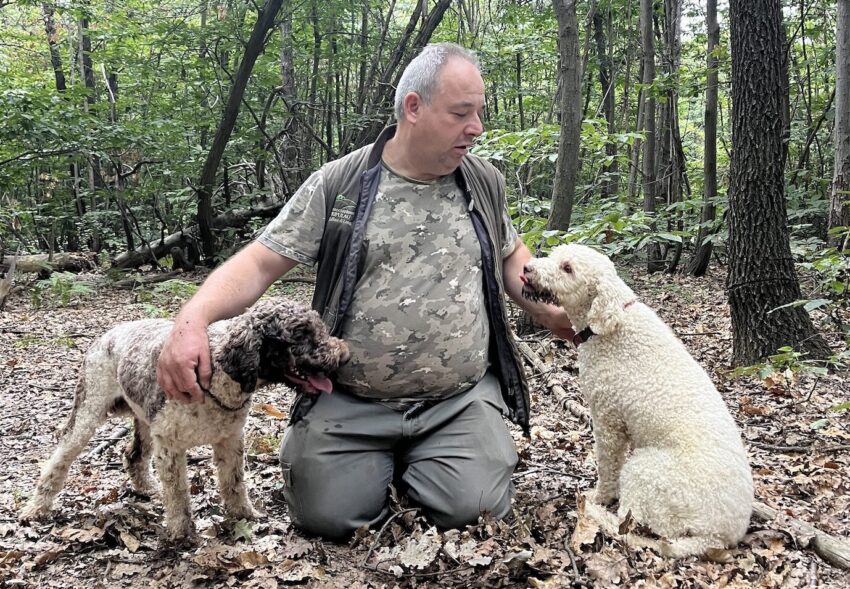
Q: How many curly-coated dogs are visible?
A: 2